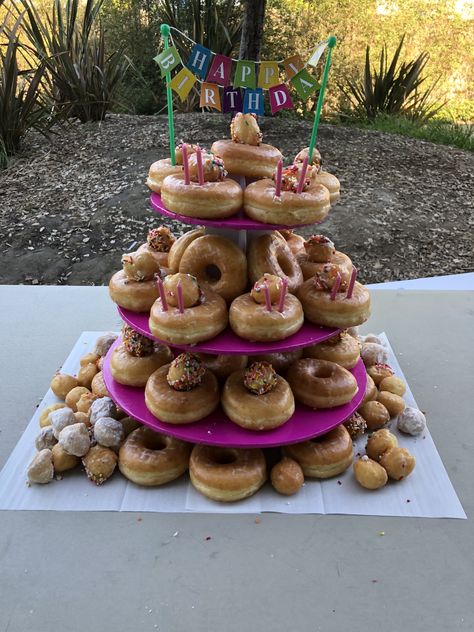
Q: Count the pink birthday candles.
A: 10